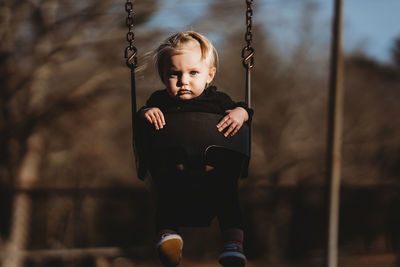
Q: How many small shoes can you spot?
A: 2